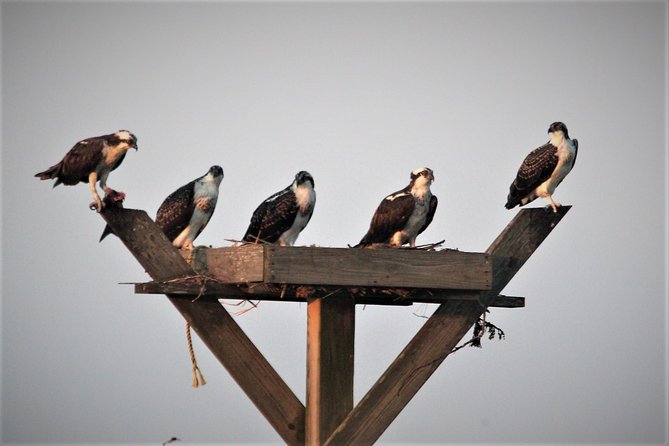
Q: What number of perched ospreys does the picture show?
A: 5